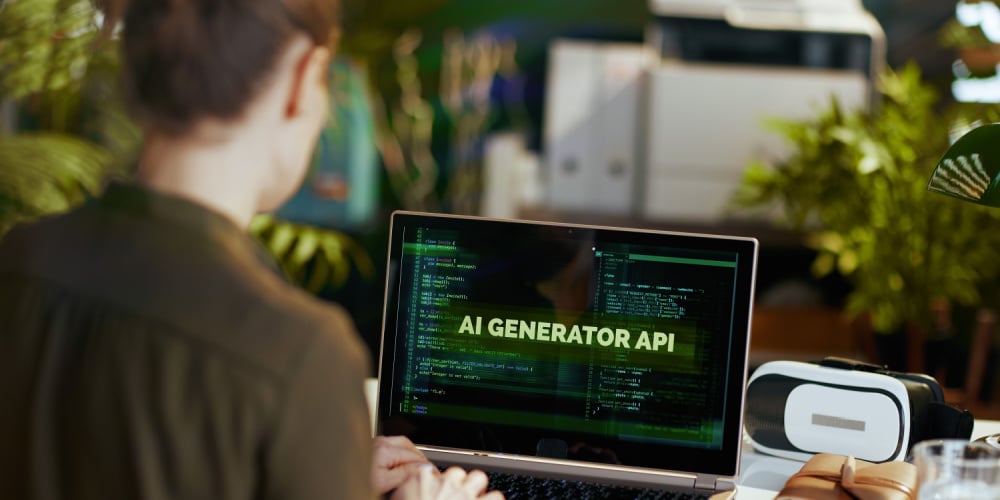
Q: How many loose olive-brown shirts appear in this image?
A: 1